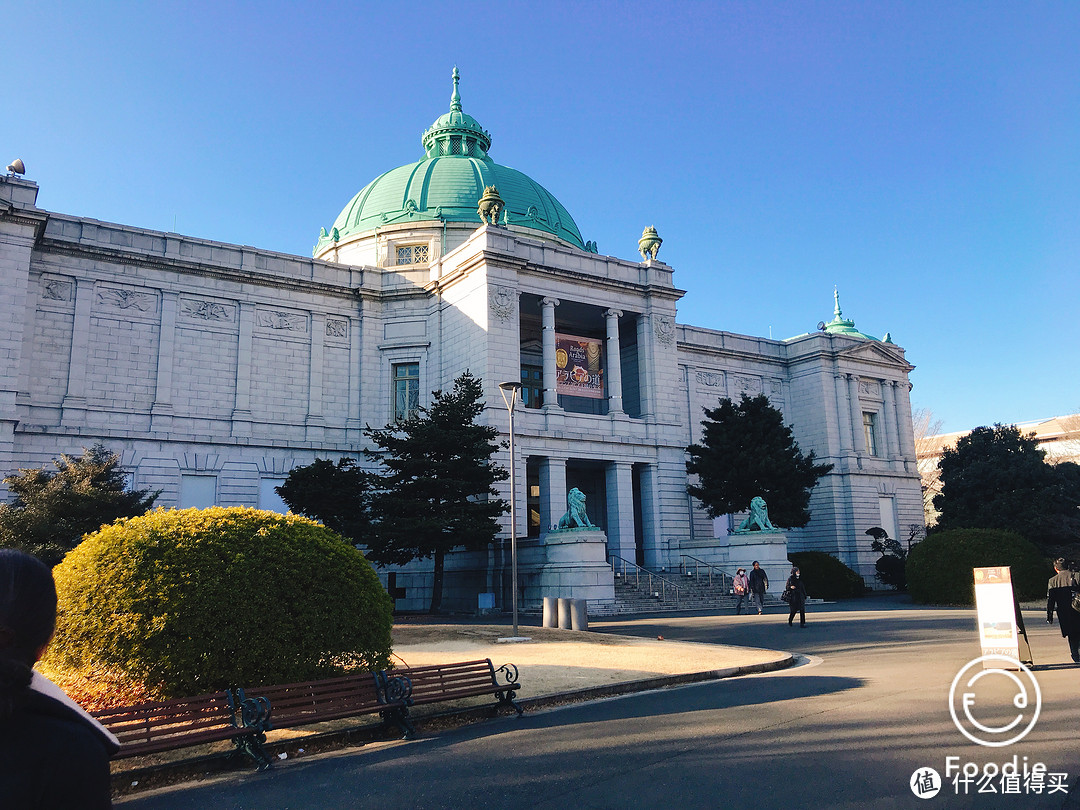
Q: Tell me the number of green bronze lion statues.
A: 2